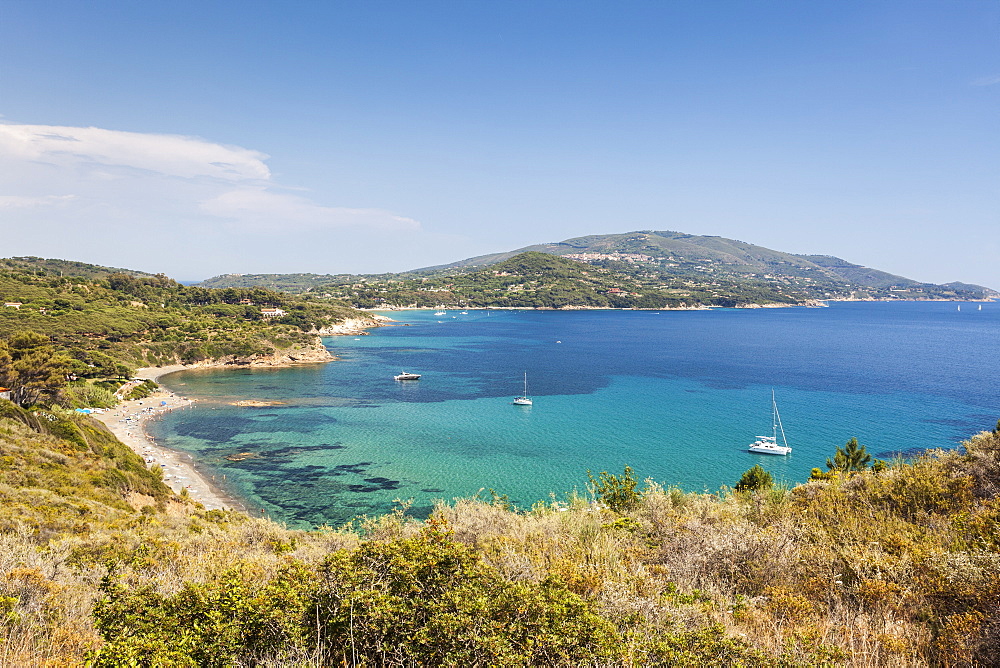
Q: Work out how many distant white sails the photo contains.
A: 2